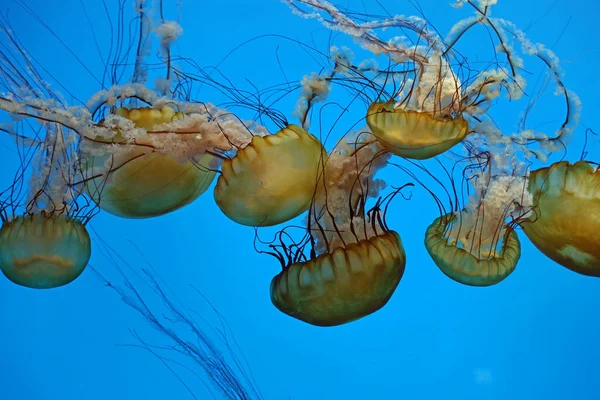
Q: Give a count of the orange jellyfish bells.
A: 7